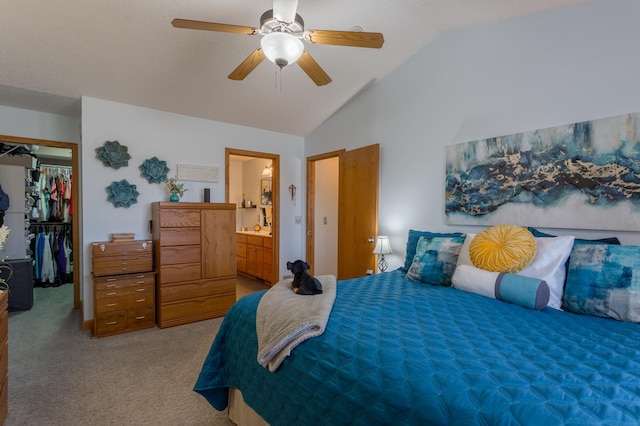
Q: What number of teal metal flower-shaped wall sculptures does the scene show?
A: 3